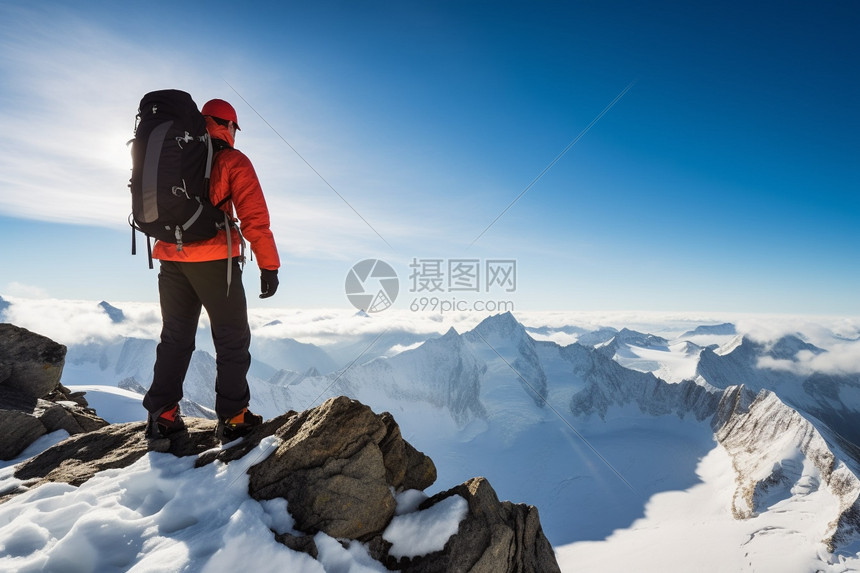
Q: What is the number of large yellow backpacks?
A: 0